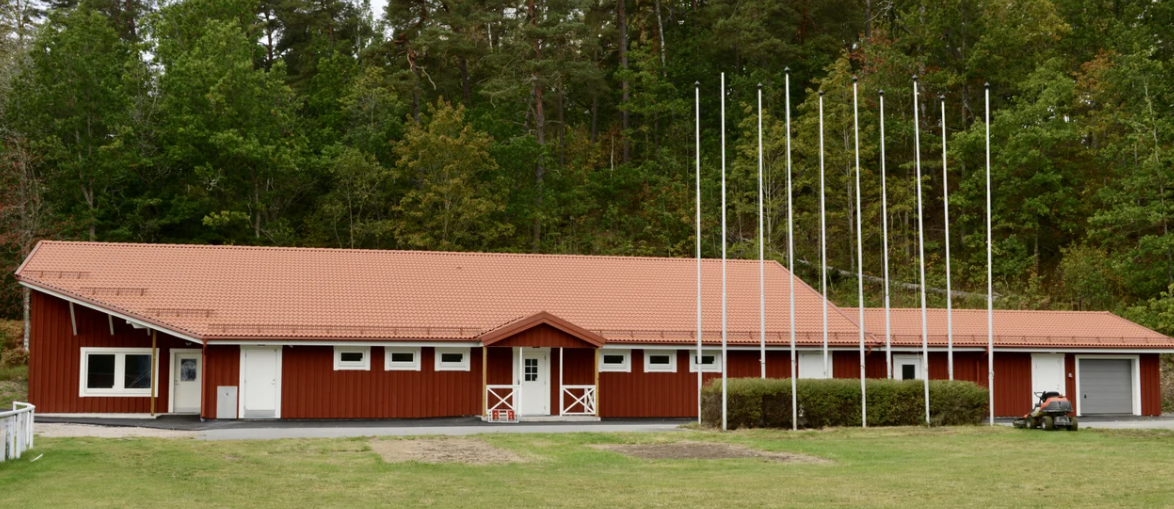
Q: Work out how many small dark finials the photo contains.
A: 9